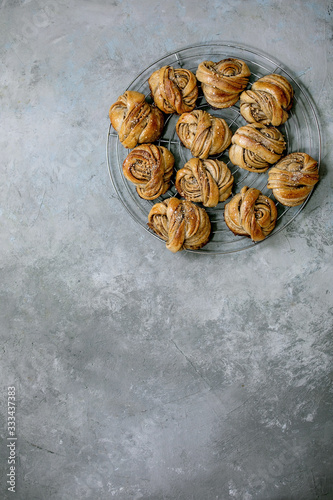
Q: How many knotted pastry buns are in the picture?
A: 11